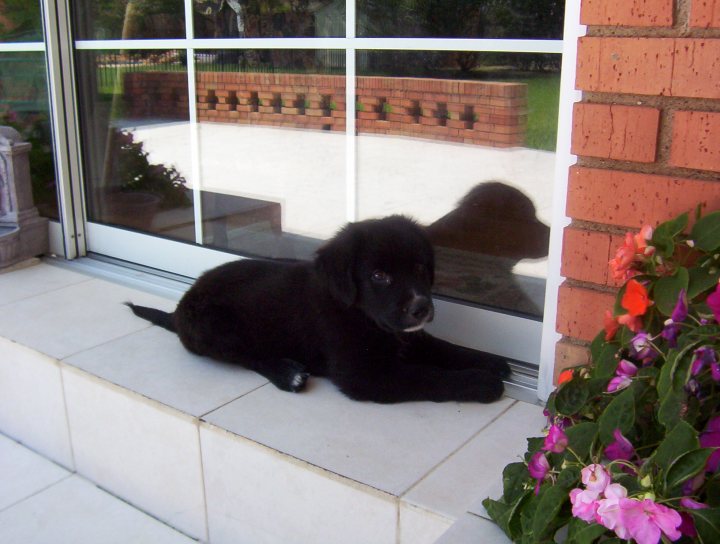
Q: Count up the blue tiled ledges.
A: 0